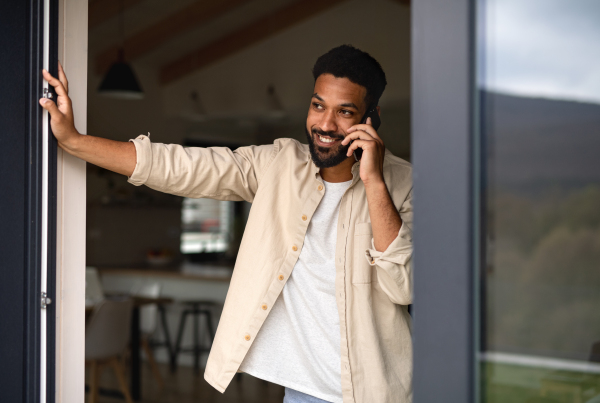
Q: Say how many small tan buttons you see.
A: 6